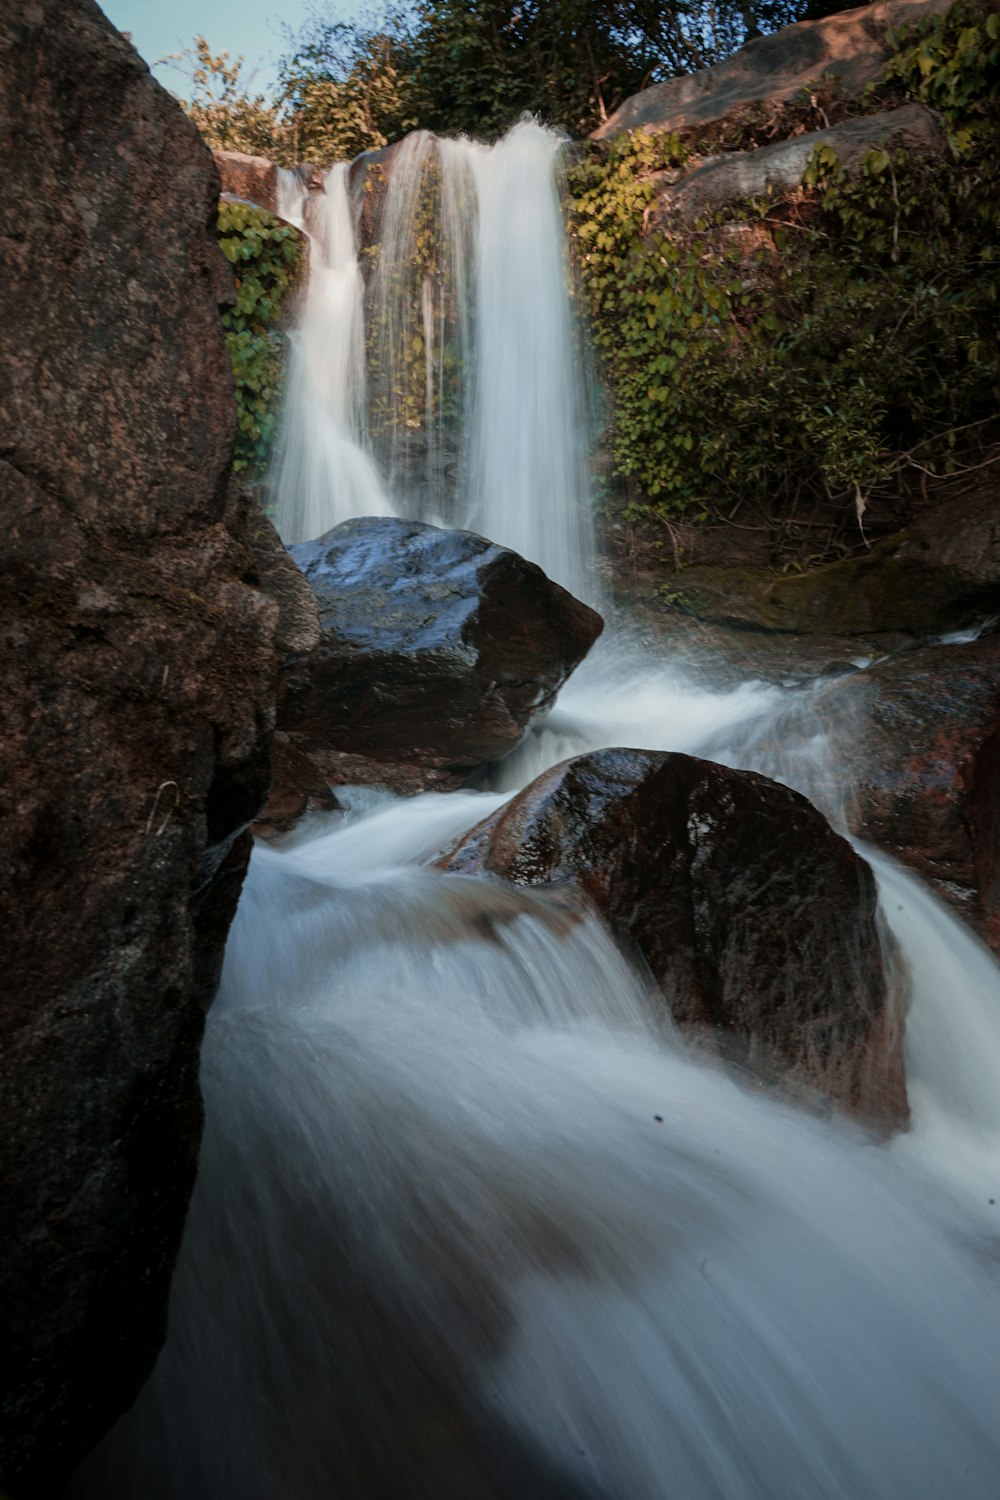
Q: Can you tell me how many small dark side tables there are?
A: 0